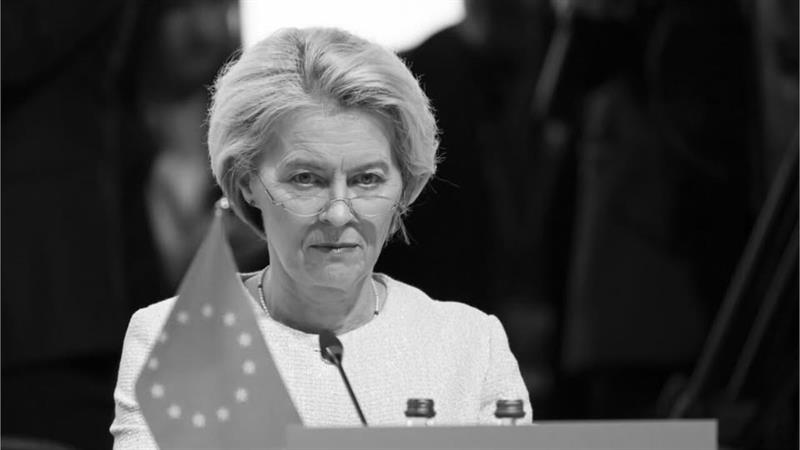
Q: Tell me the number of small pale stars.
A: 12